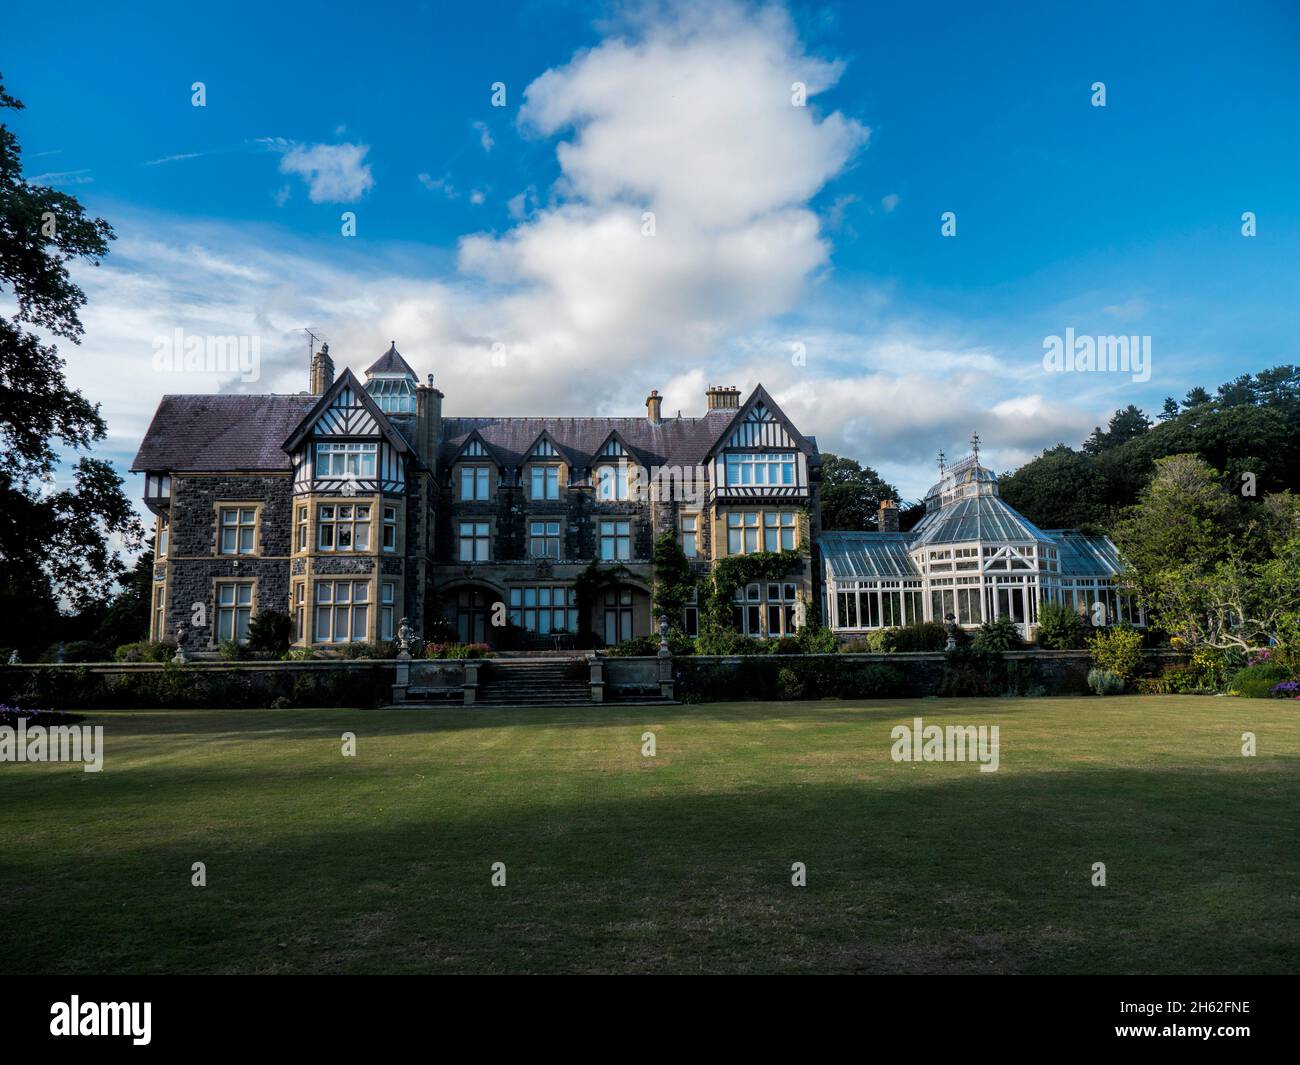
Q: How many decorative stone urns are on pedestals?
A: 4